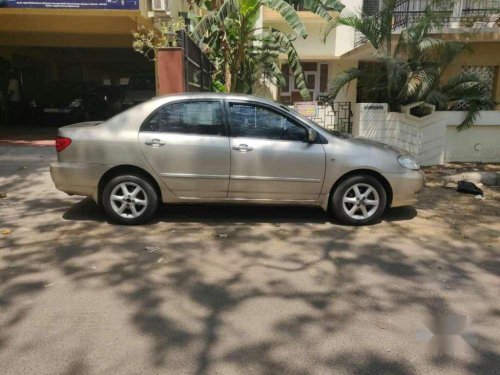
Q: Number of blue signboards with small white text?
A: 1